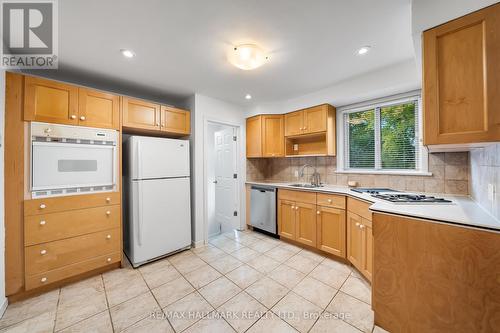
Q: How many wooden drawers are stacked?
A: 4